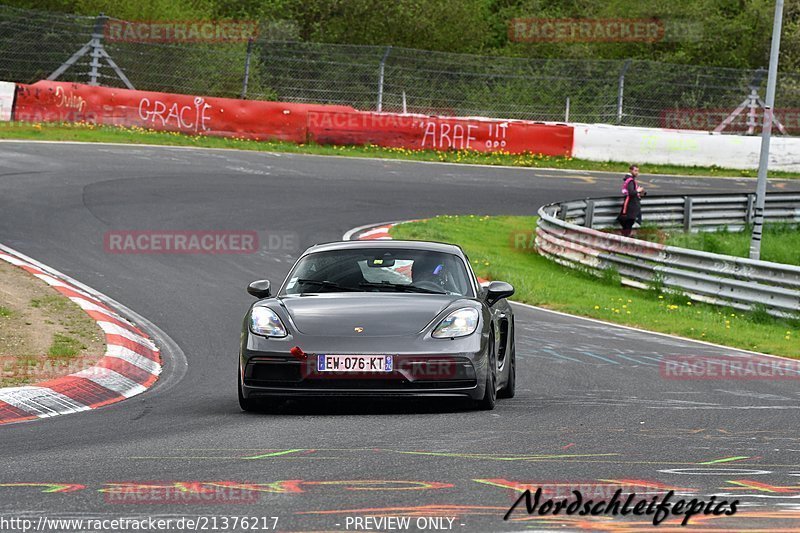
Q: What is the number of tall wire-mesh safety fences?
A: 1